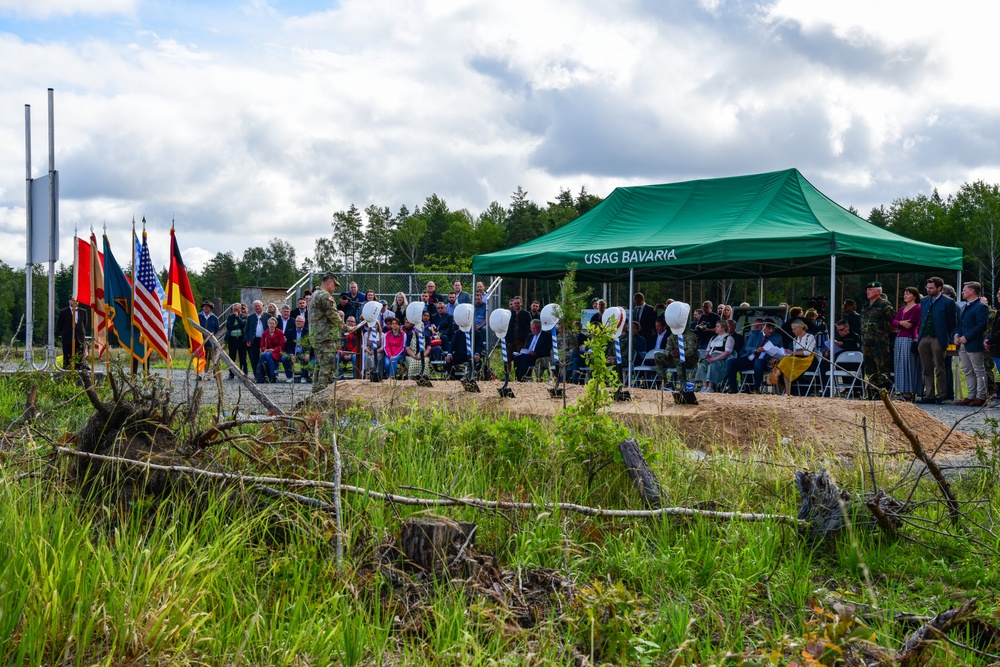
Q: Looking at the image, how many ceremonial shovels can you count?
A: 7